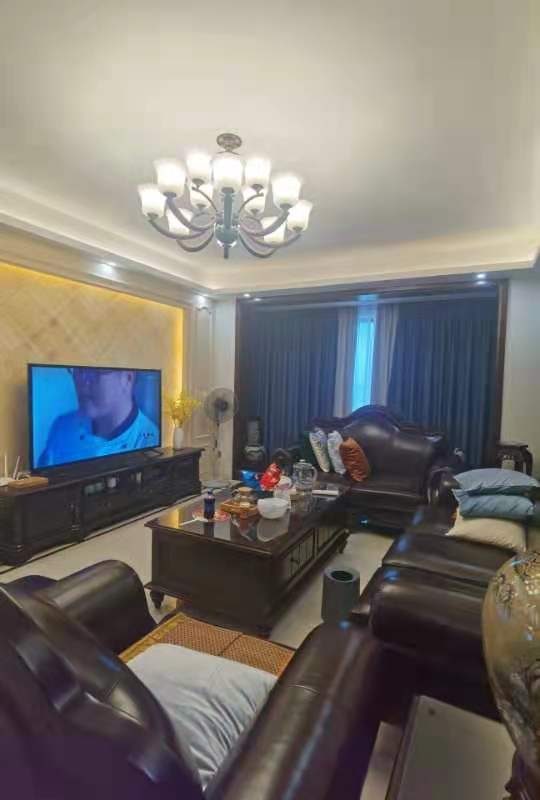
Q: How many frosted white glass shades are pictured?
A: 11